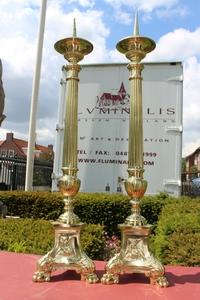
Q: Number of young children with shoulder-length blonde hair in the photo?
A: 0